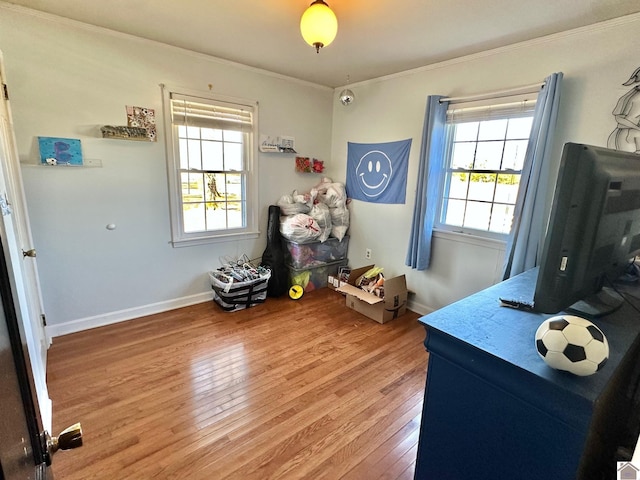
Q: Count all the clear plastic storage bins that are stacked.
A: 2